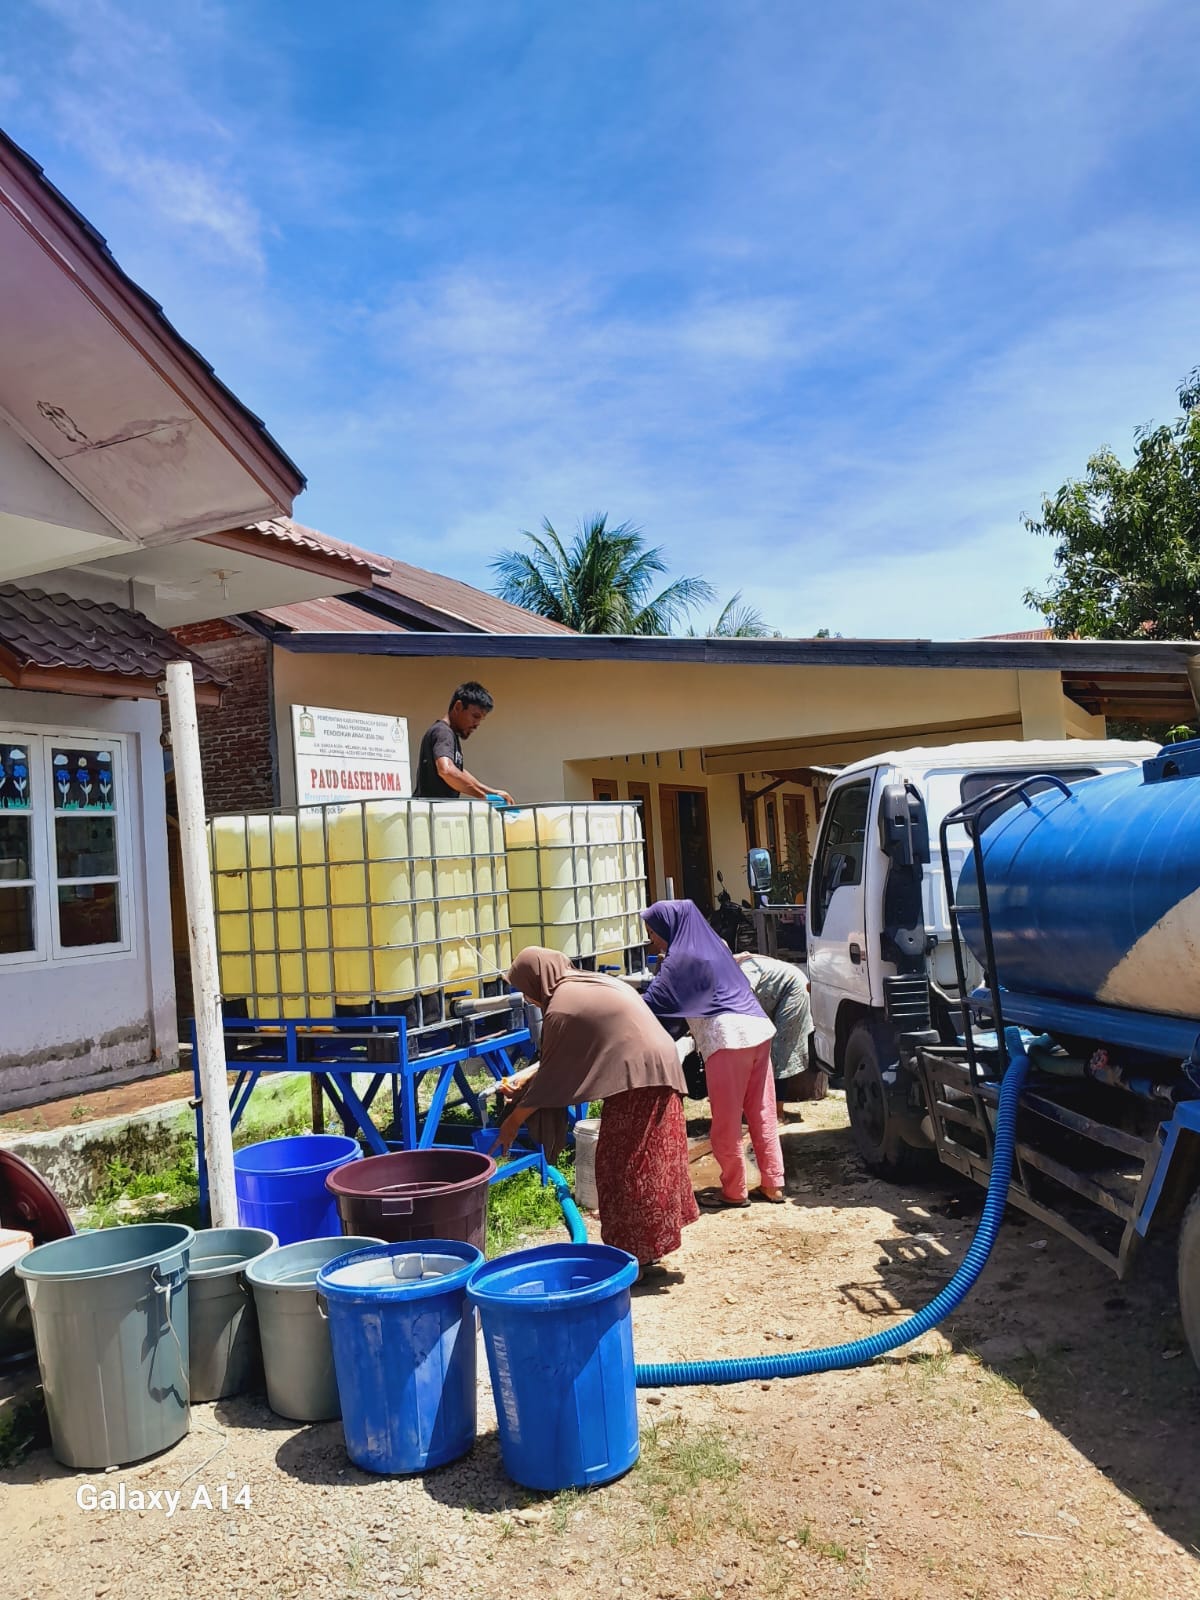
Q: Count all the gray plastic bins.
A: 3